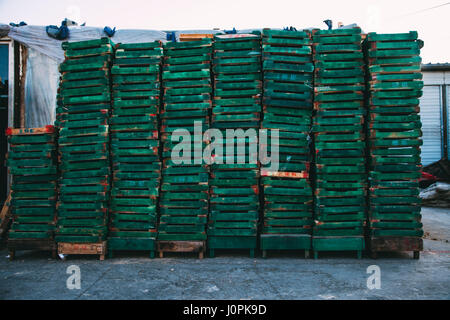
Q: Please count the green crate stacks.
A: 8